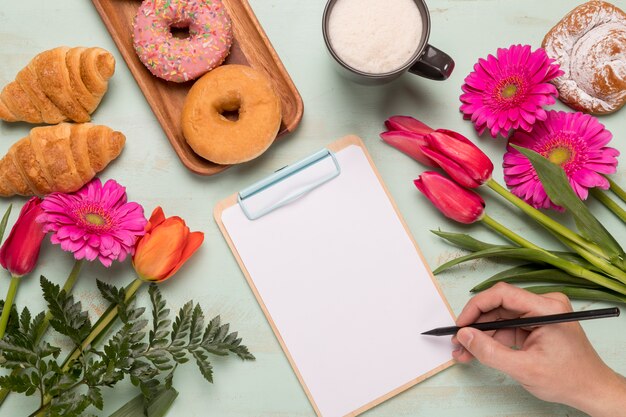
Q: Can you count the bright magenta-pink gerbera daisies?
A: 3